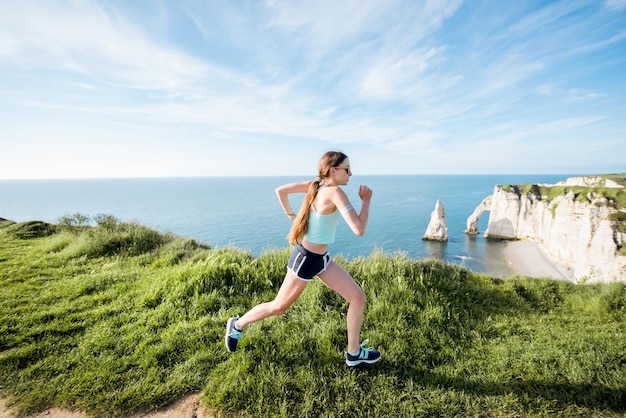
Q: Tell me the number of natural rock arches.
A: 1